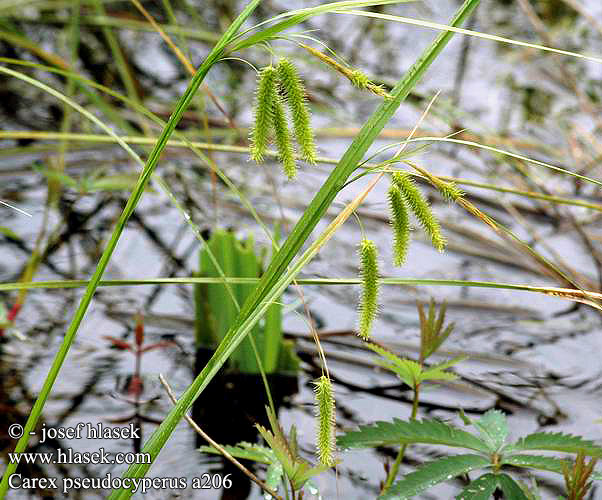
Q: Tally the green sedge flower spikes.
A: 7